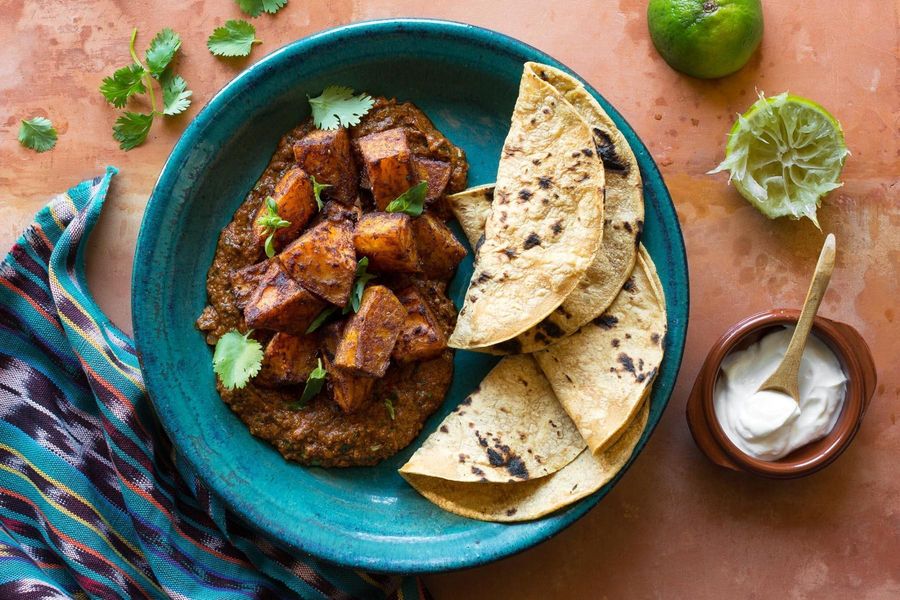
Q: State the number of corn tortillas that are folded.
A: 3